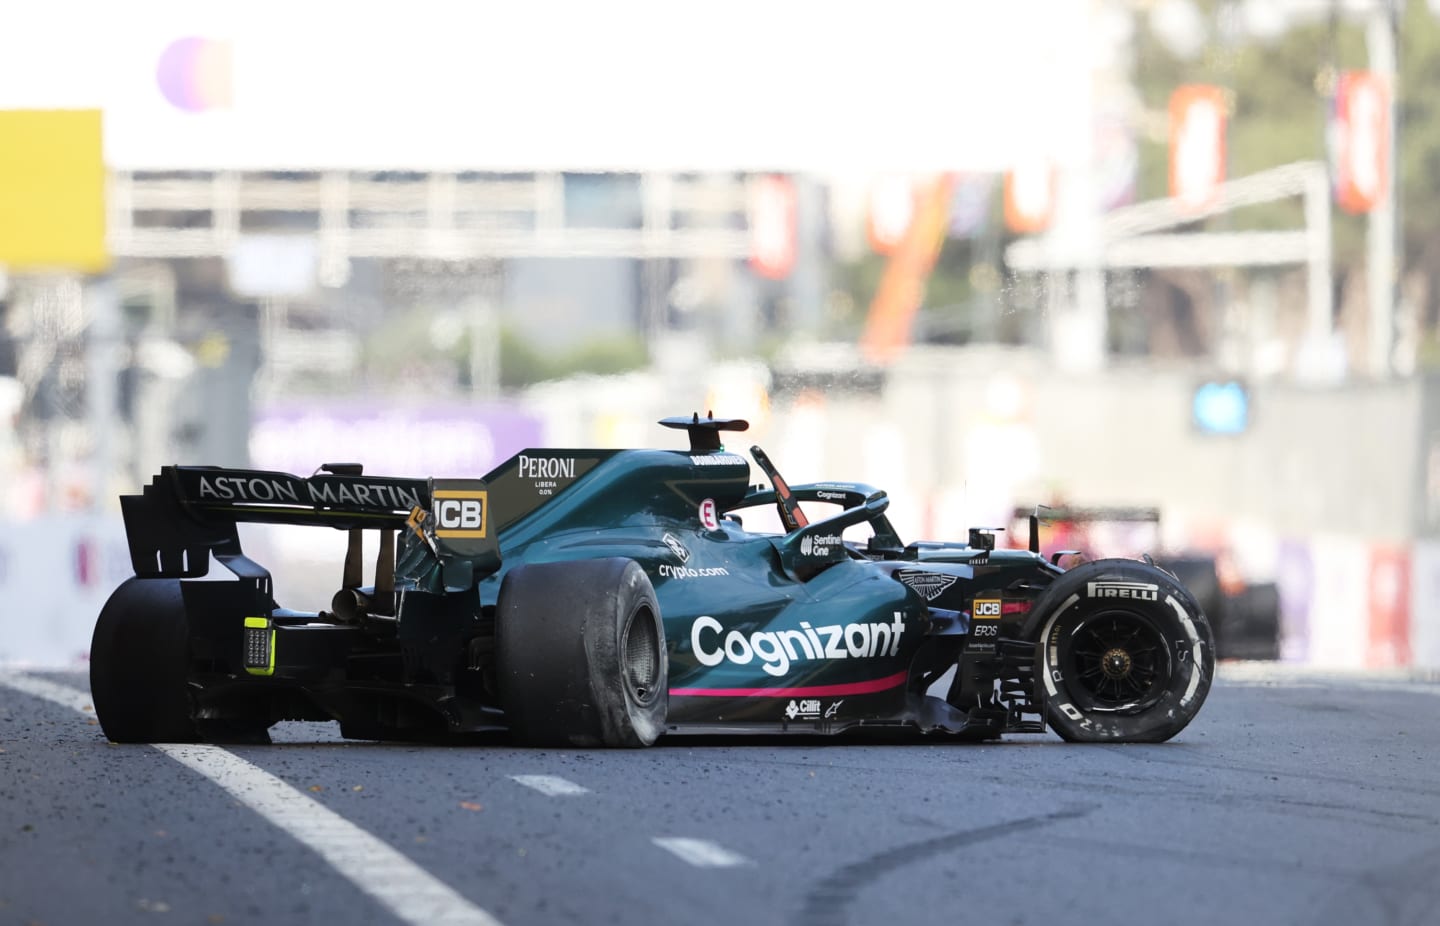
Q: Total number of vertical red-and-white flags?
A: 5